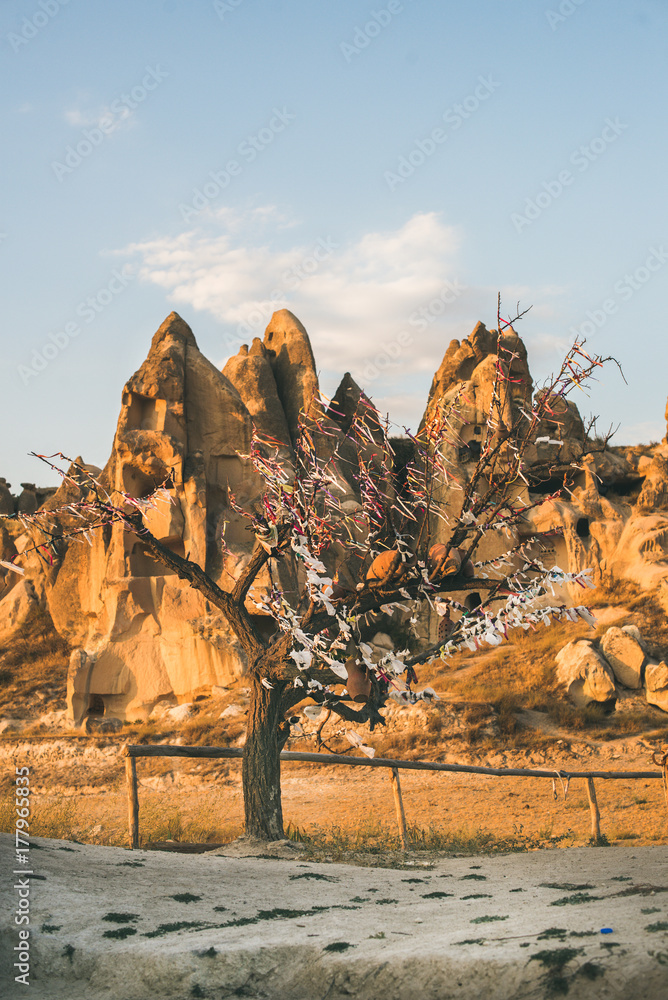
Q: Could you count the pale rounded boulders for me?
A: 3